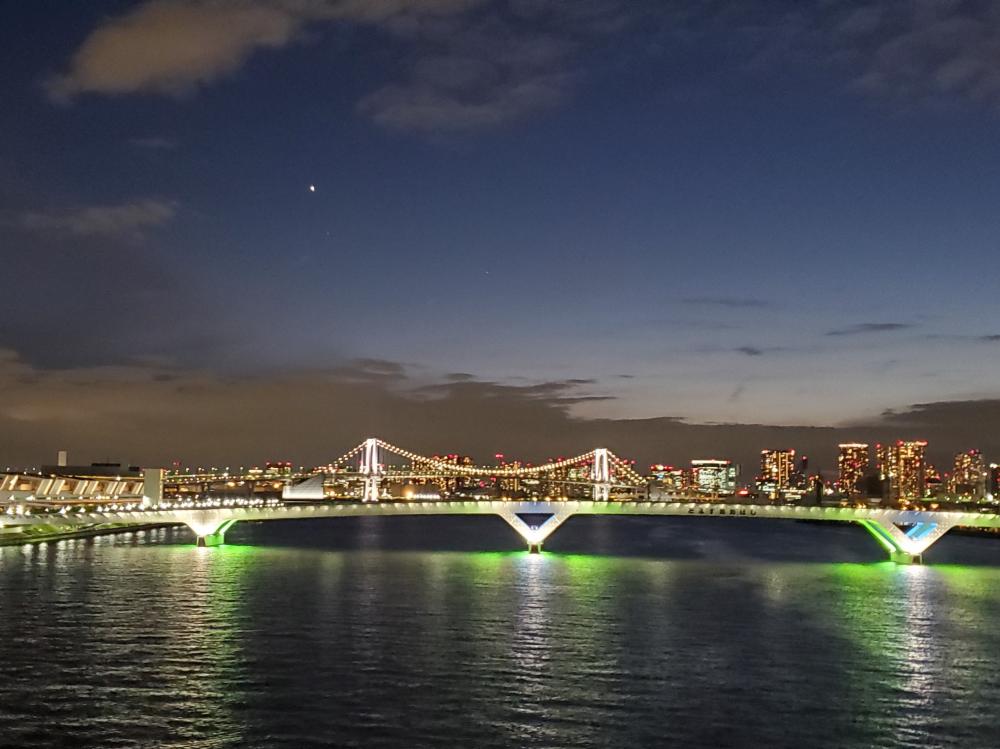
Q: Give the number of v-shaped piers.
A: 3